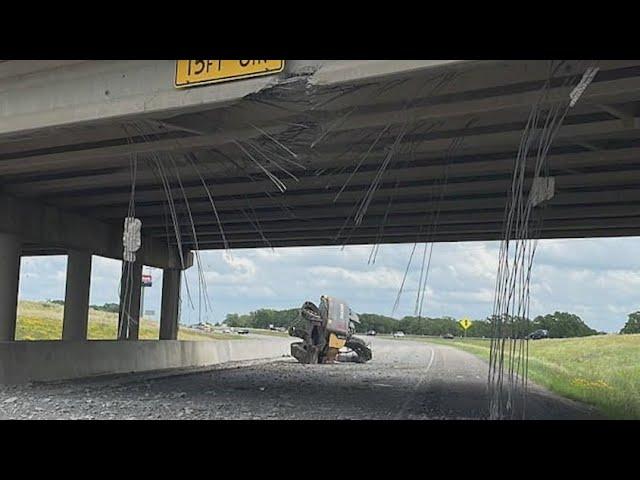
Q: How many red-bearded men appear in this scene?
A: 0